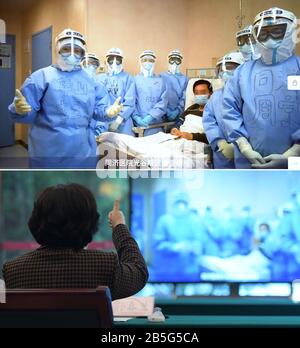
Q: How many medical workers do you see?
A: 8